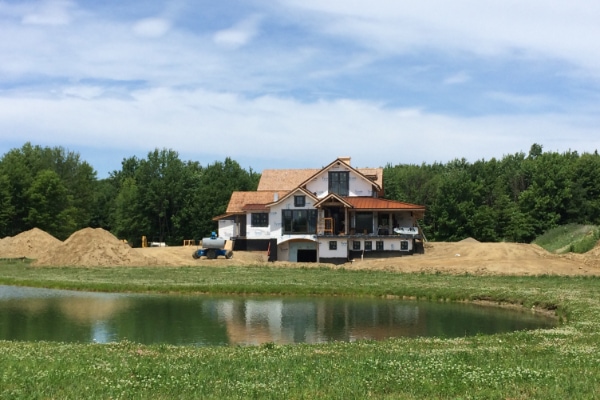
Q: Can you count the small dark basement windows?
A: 5